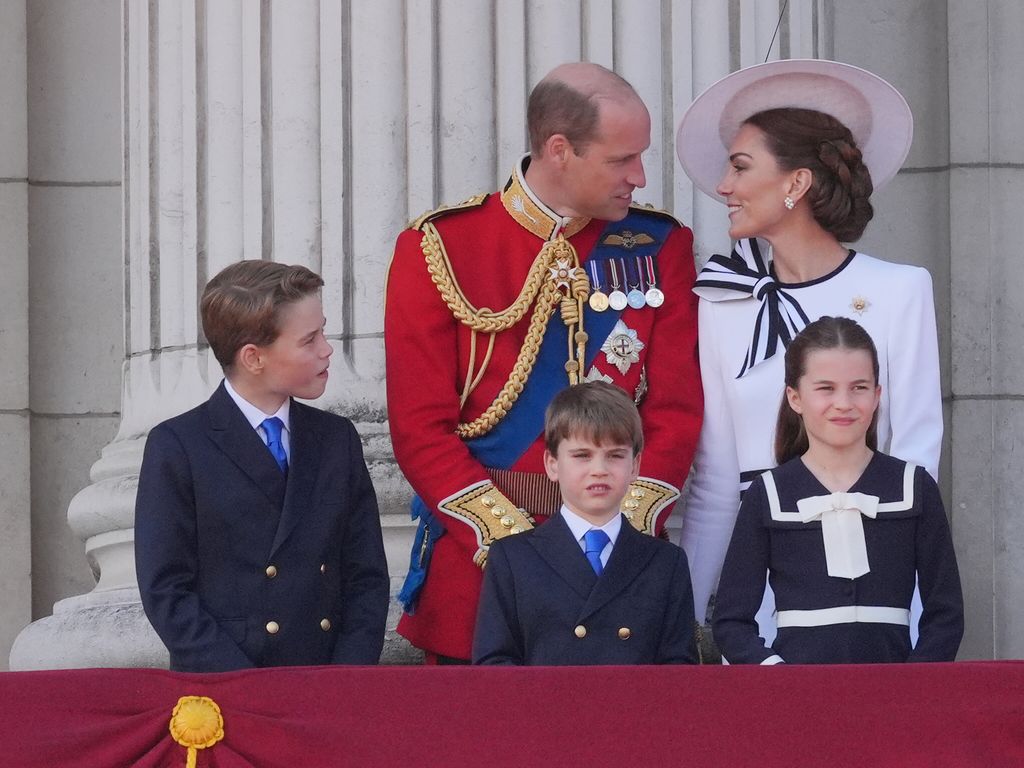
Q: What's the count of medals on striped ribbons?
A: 4